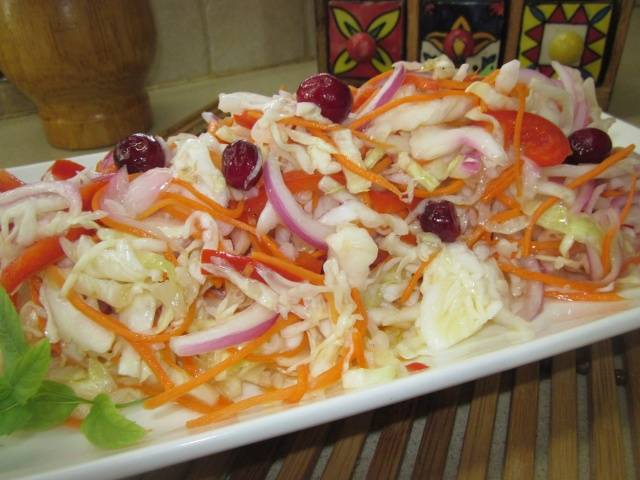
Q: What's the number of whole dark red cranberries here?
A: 5